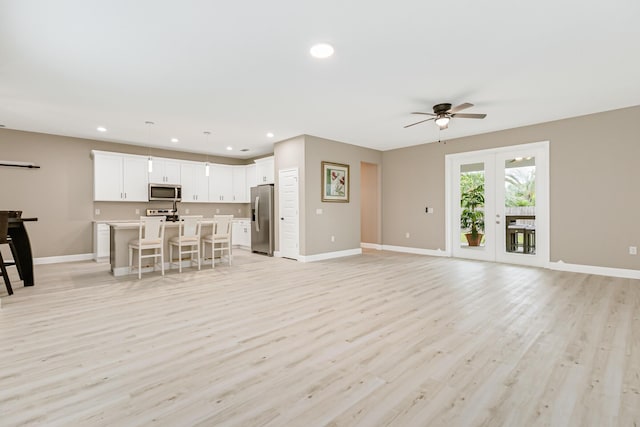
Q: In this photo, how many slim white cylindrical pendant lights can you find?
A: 2